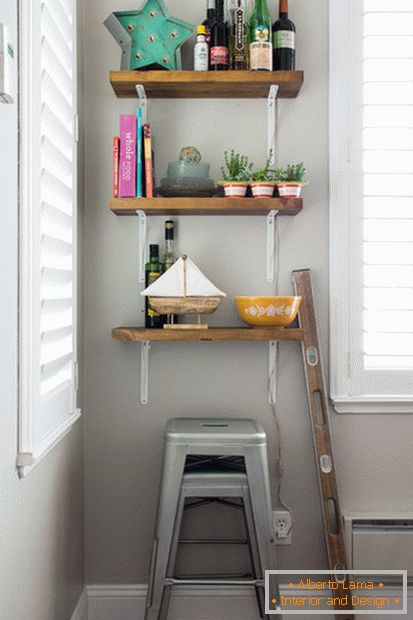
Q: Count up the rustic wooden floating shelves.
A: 3